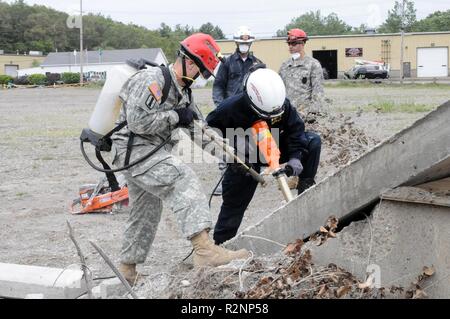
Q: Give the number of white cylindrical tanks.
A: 1